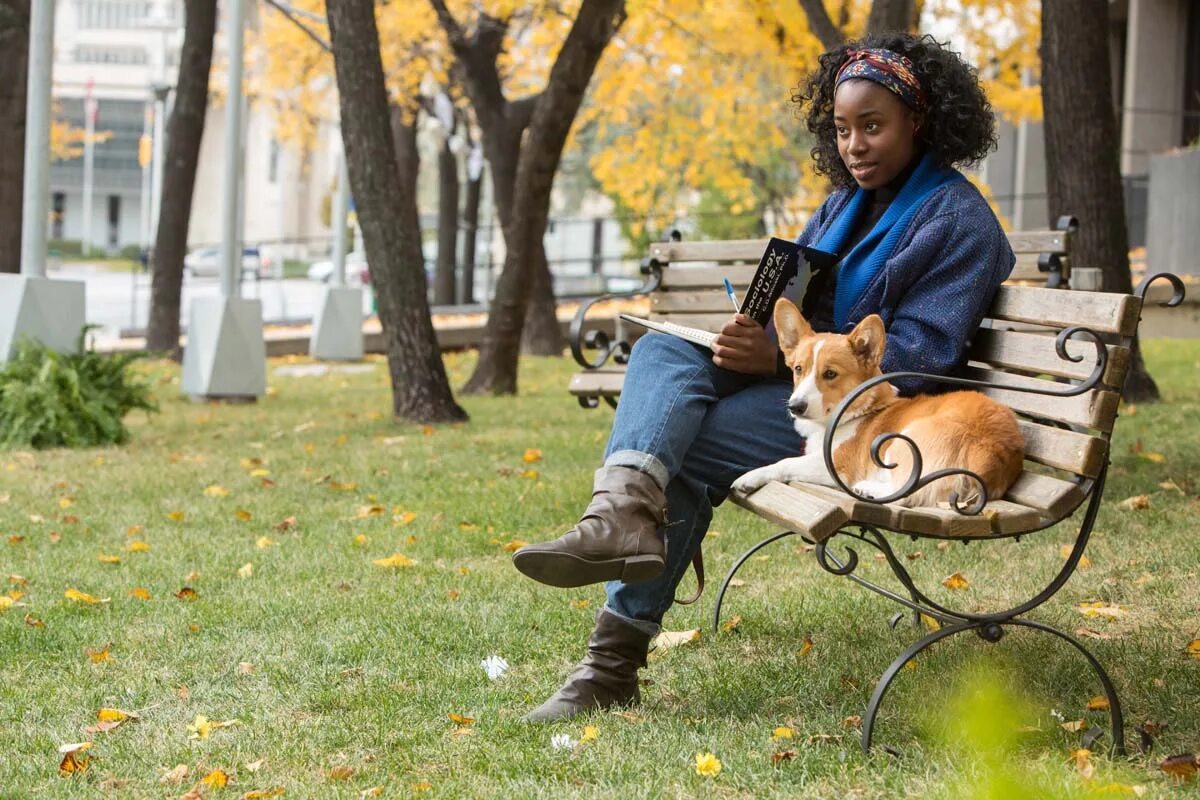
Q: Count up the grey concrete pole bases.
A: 3